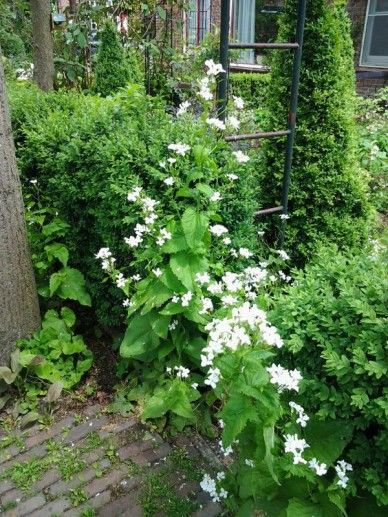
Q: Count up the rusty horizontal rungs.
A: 3